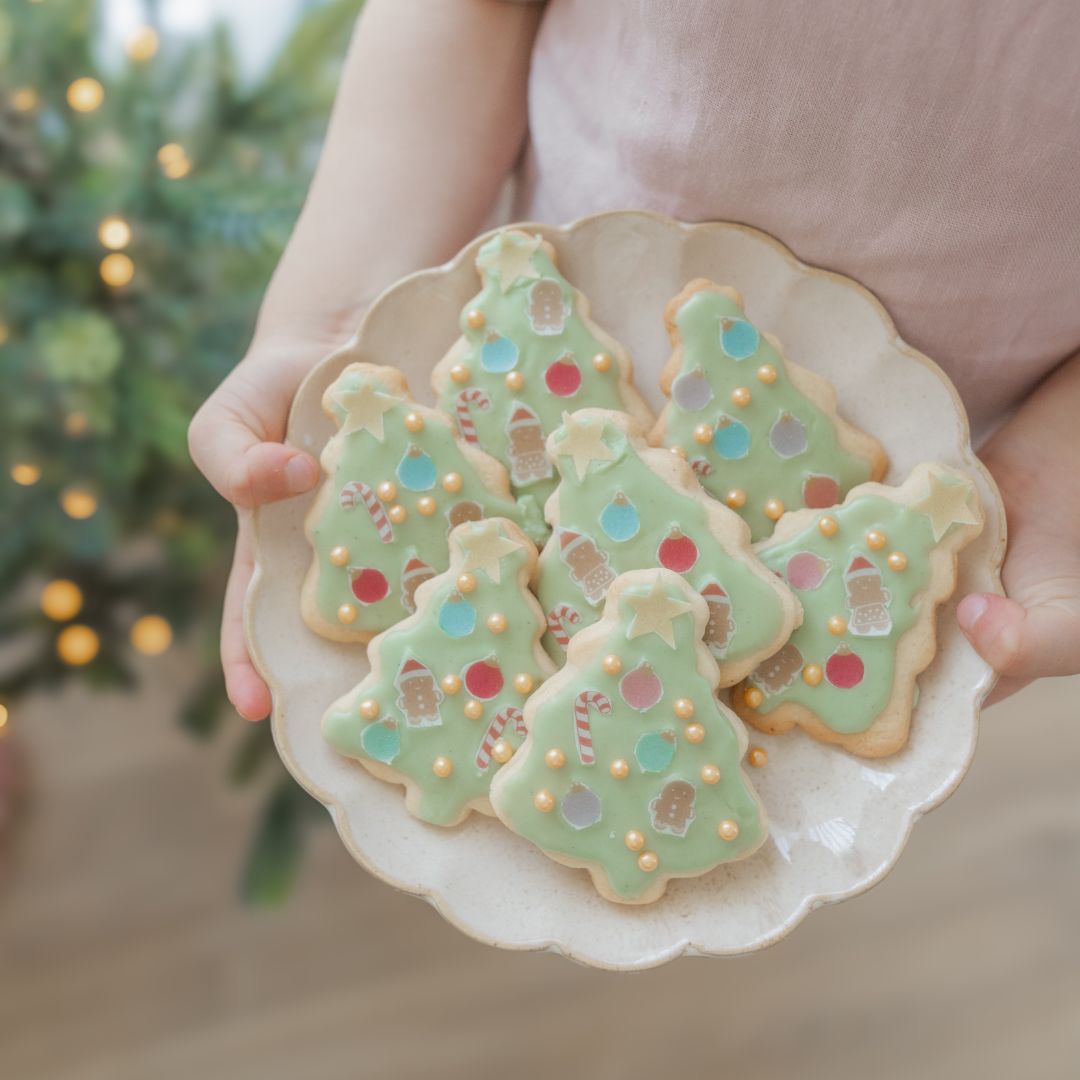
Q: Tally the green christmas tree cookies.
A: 7